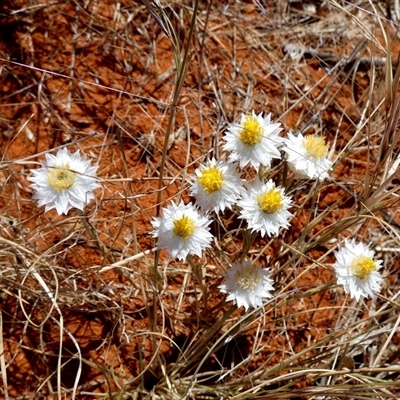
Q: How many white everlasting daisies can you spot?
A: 8